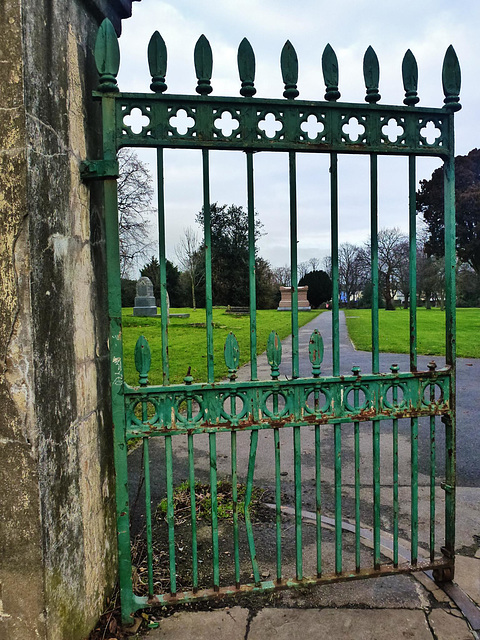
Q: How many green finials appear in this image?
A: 13